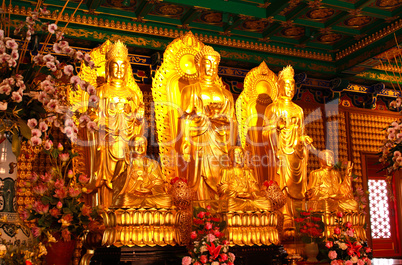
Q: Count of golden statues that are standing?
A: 3